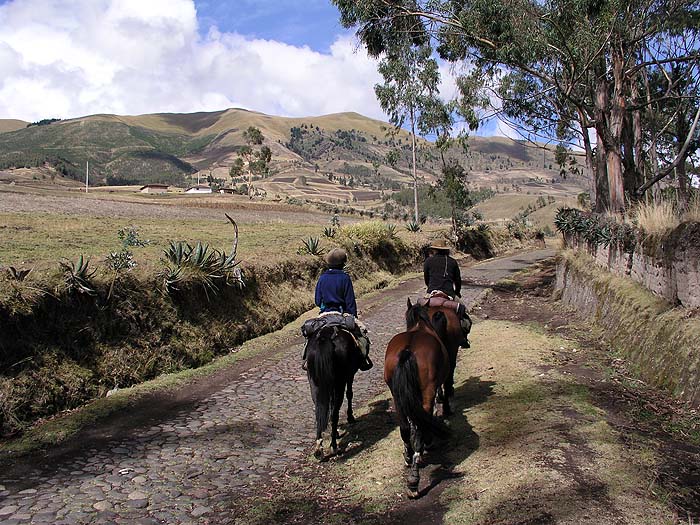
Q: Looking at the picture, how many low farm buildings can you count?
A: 3